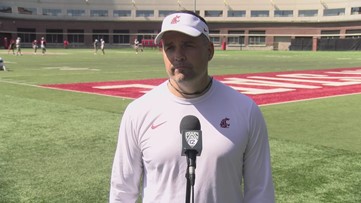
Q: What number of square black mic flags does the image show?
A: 1